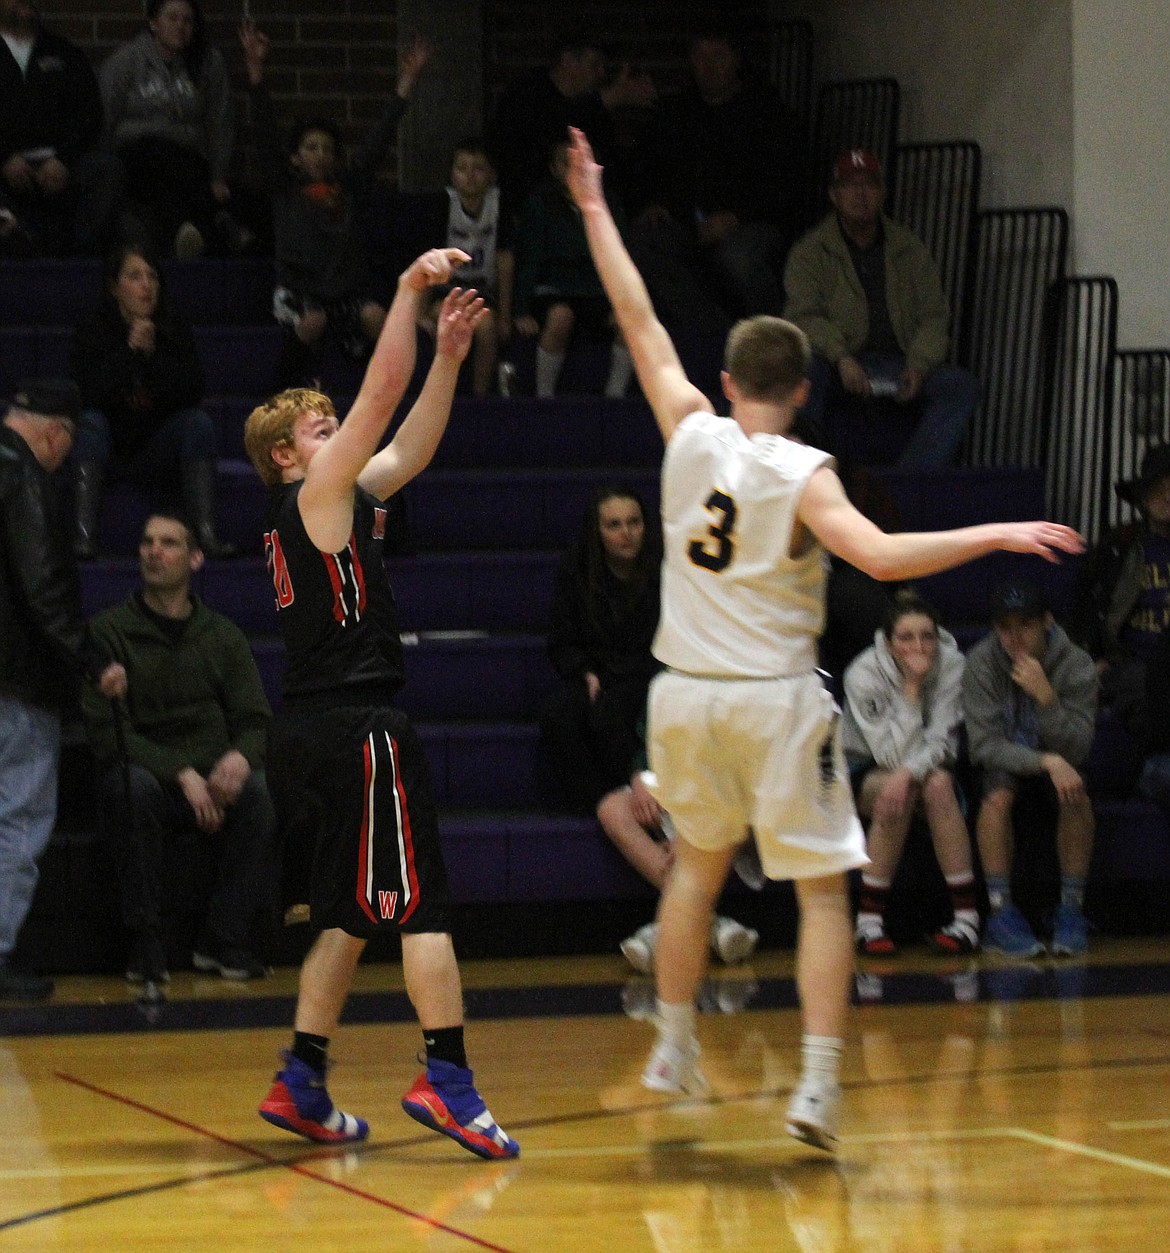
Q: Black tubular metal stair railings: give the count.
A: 6